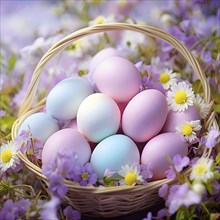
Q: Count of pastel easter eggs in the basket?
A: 10